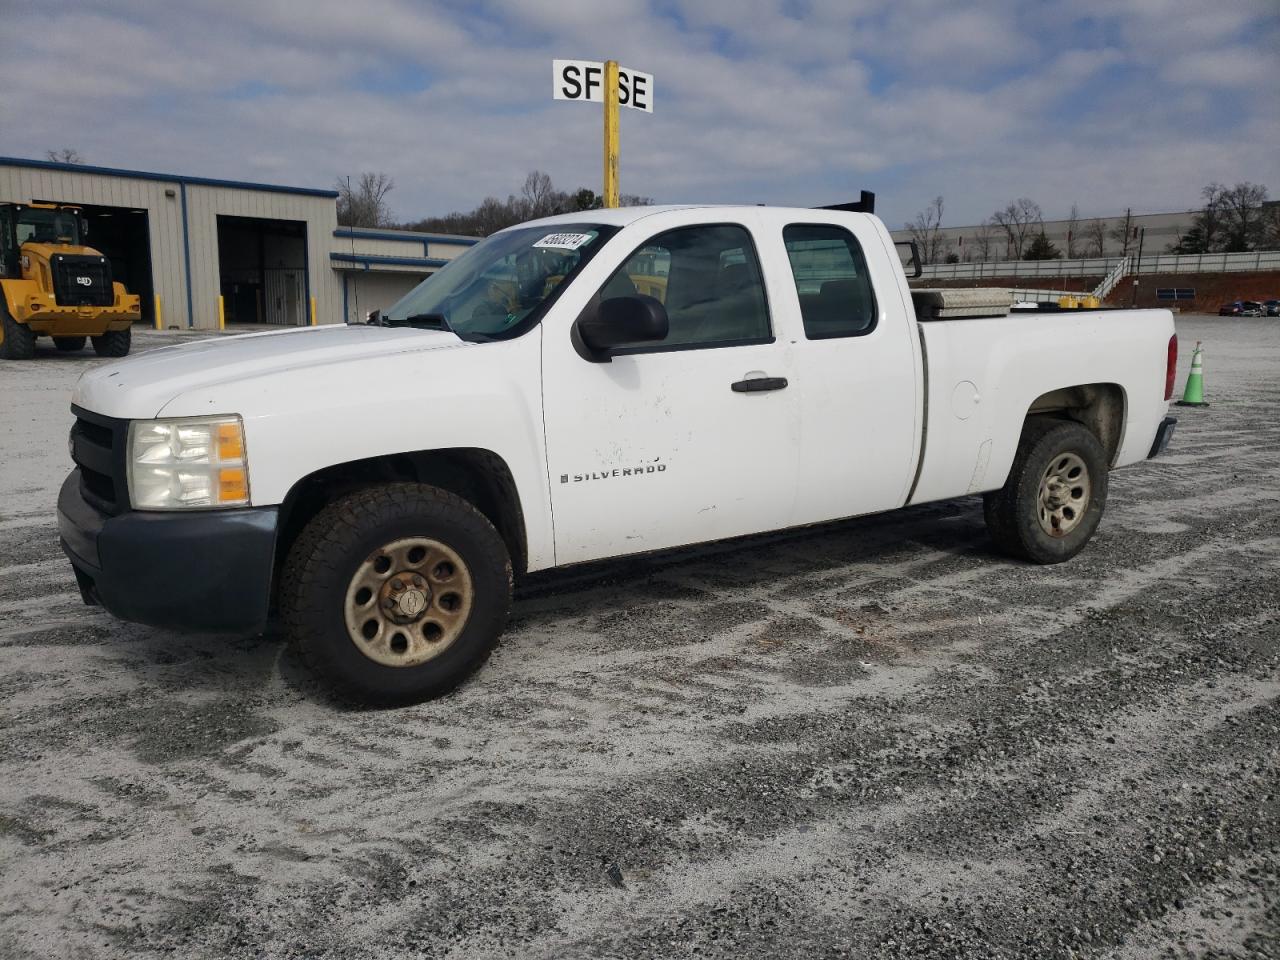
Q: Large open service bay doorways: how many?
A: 2